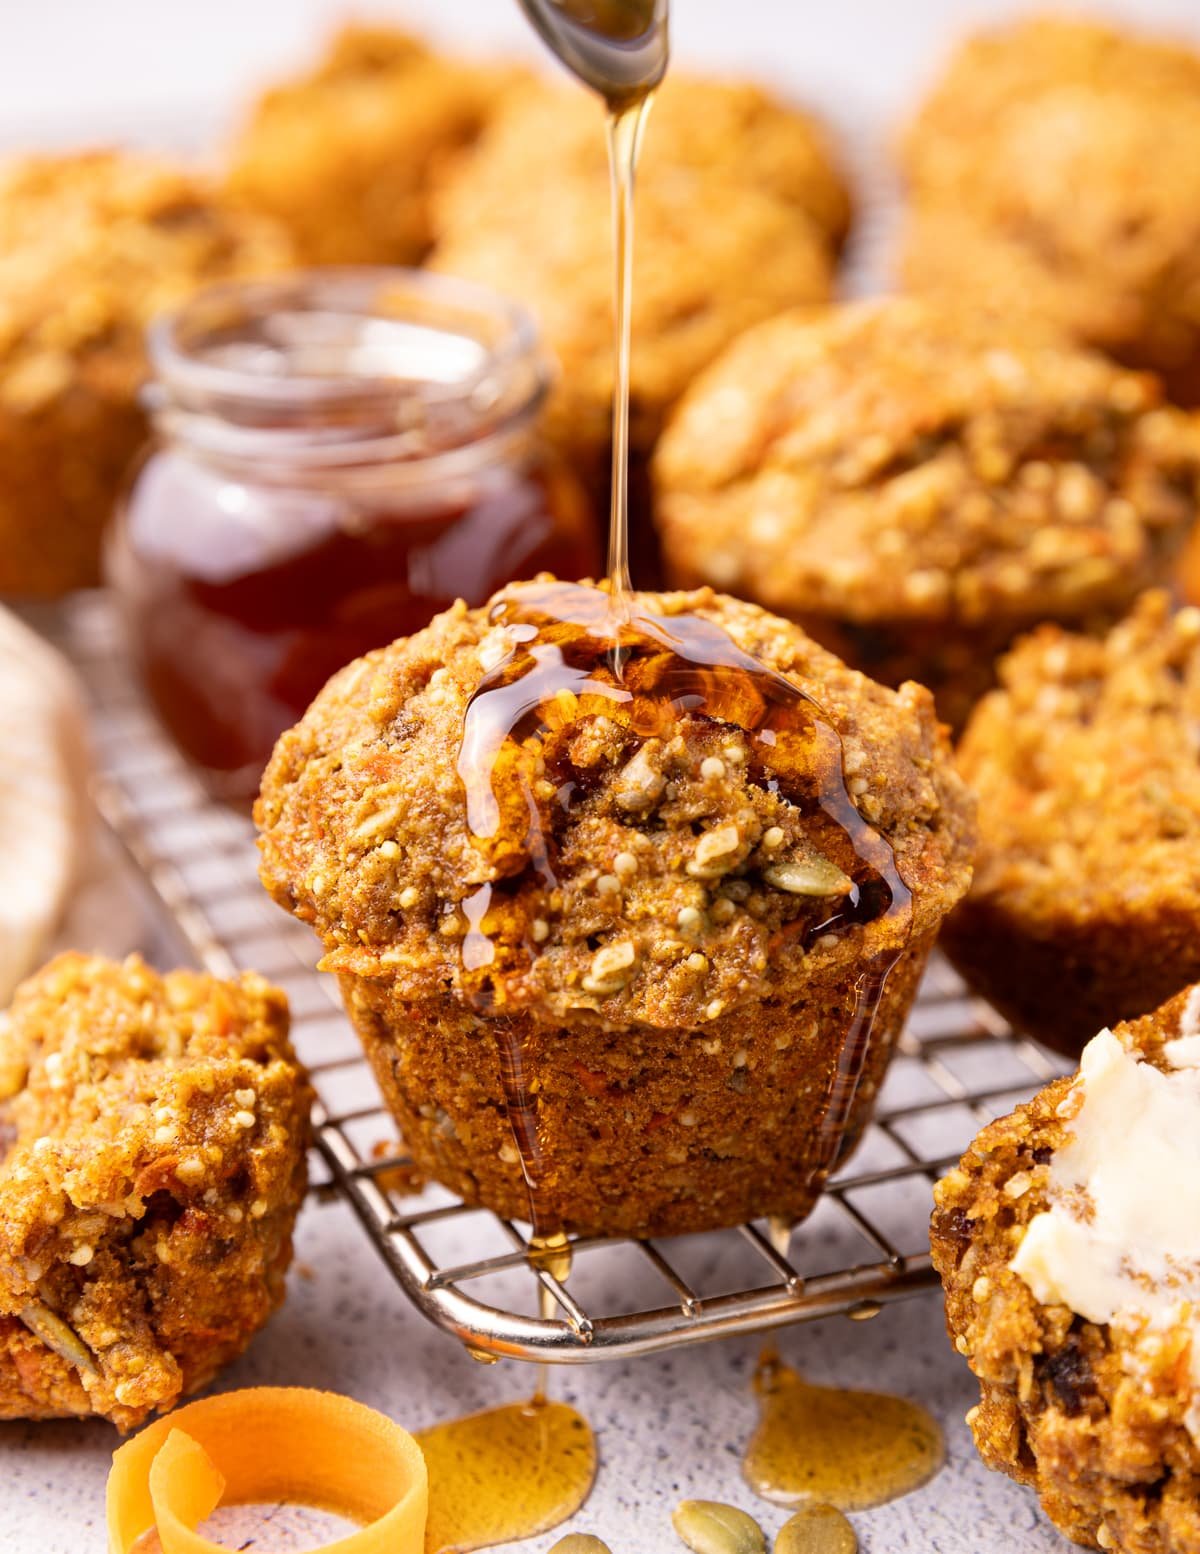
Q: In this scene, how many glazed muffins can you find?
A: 1